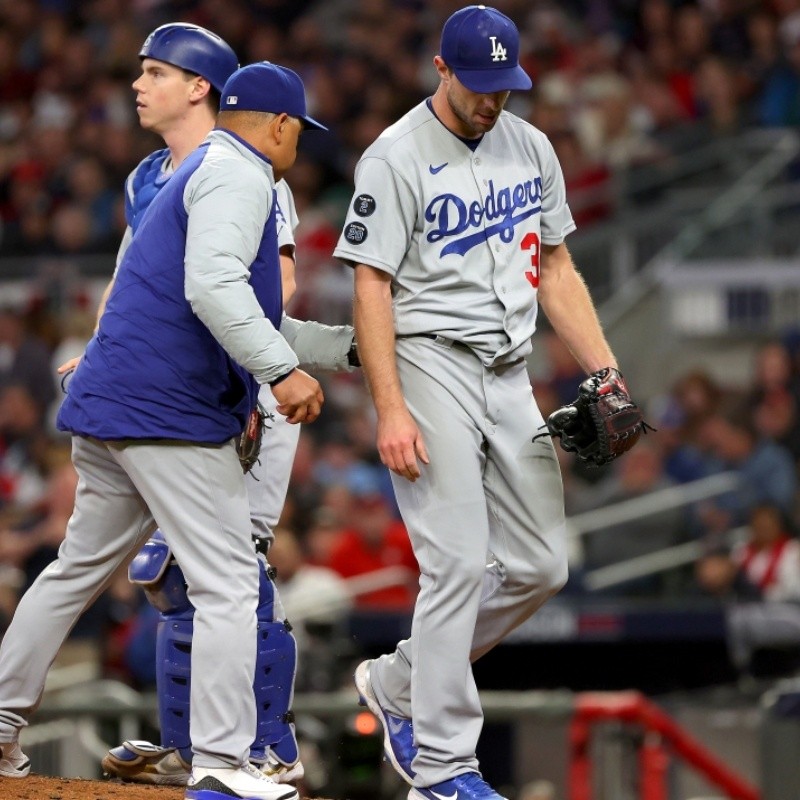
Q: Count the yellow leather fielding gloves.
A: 0